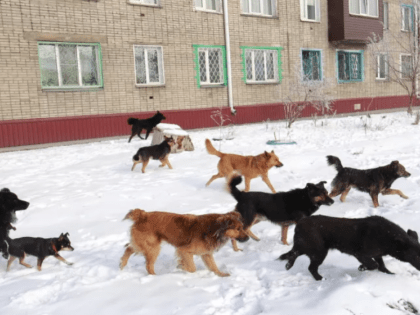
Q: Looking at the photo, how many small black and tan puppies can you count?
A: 1